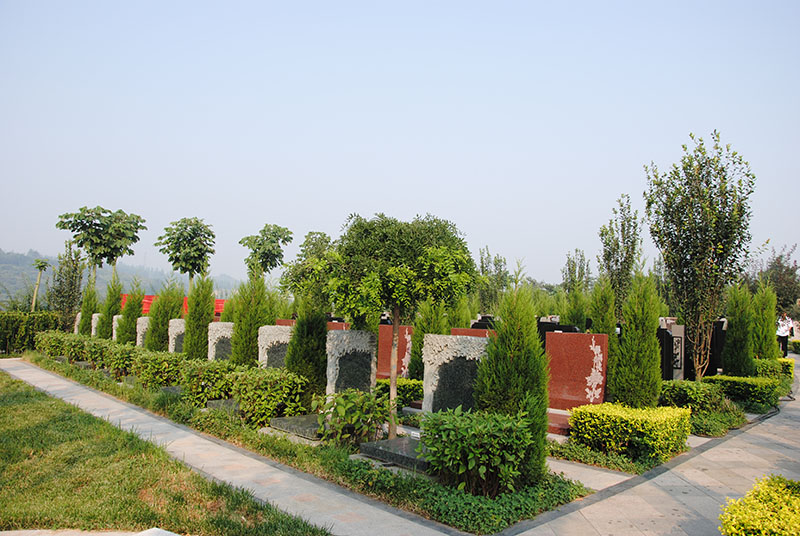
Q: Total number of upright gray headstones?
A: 9